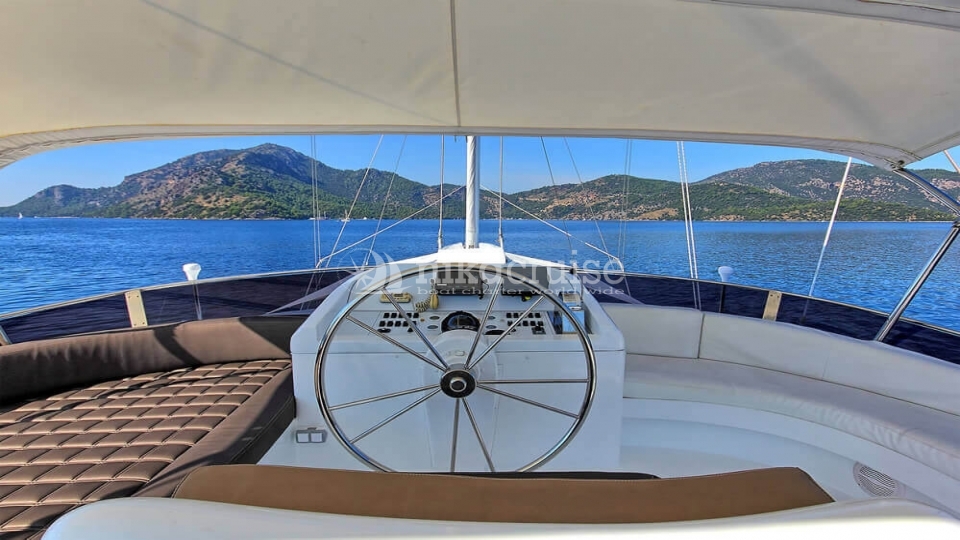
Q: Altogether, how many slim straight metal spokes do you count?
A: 10